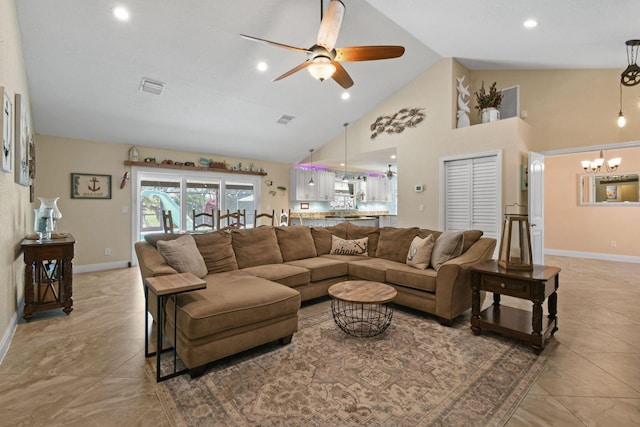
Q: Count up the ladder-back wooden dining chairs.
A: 6